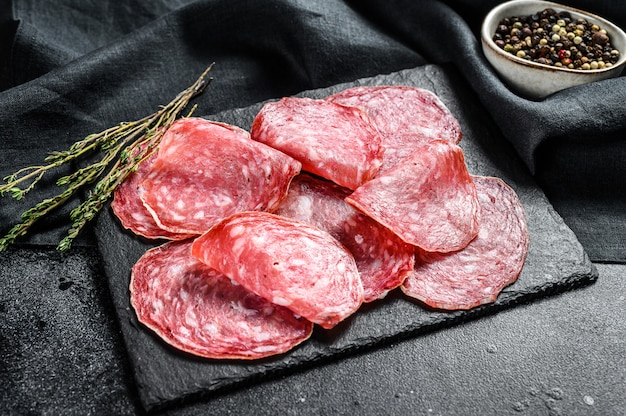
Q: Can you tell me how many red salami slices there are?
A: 9